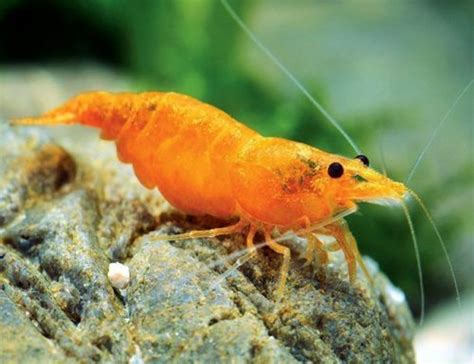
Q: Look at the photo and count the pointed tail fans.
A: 1